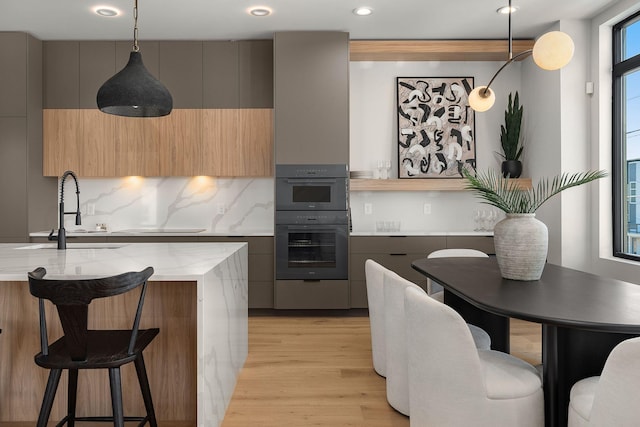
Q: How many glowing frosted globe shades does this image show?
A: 2